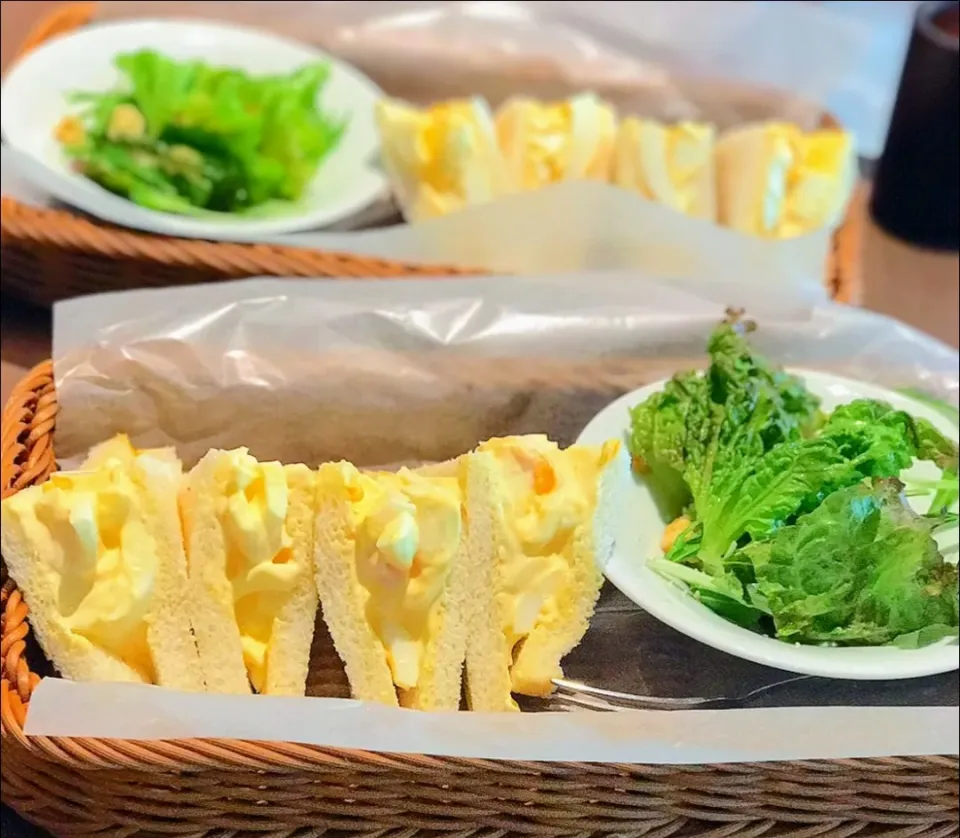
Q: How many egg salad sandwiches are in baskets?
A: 8